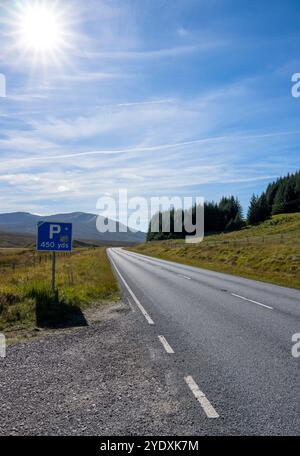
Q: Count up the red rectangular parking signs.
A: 0